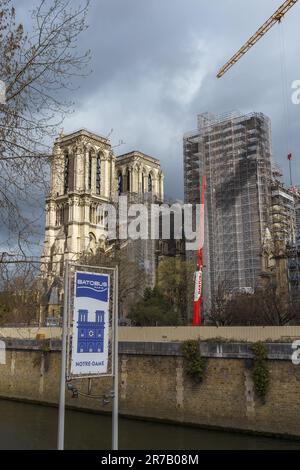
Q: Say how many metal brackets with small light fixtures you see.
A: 2